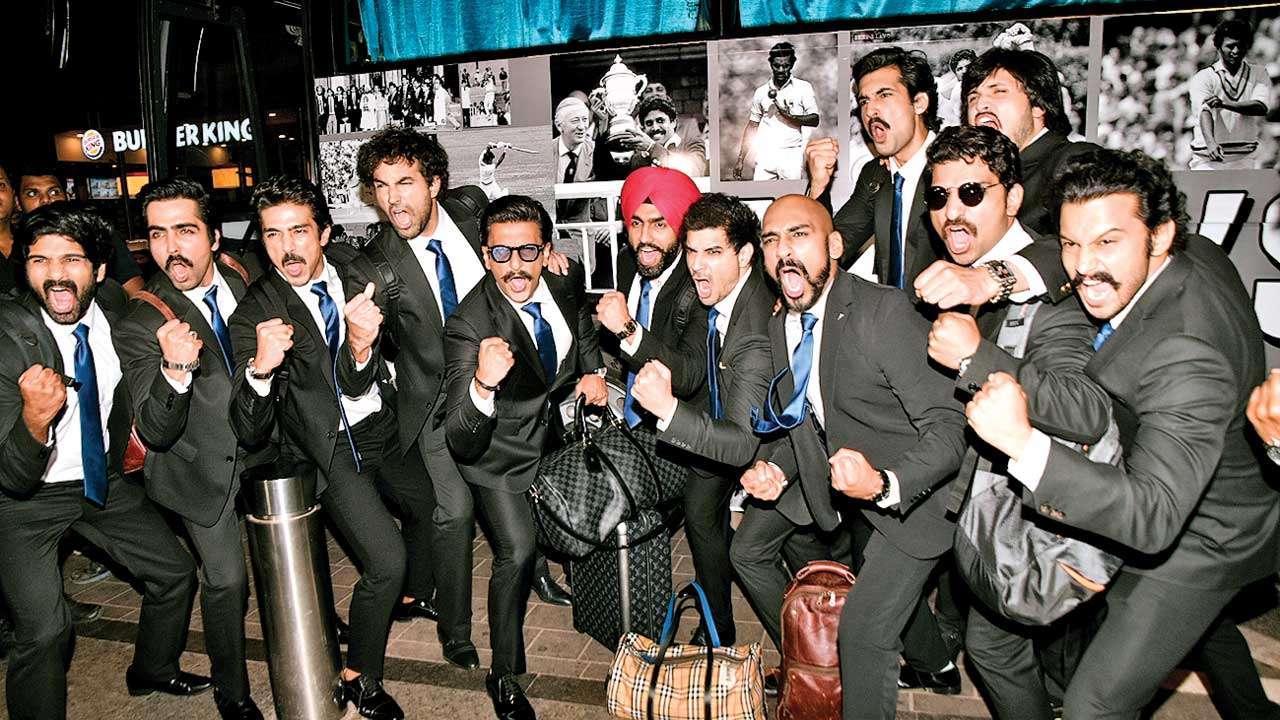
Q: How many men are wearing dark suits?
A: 12